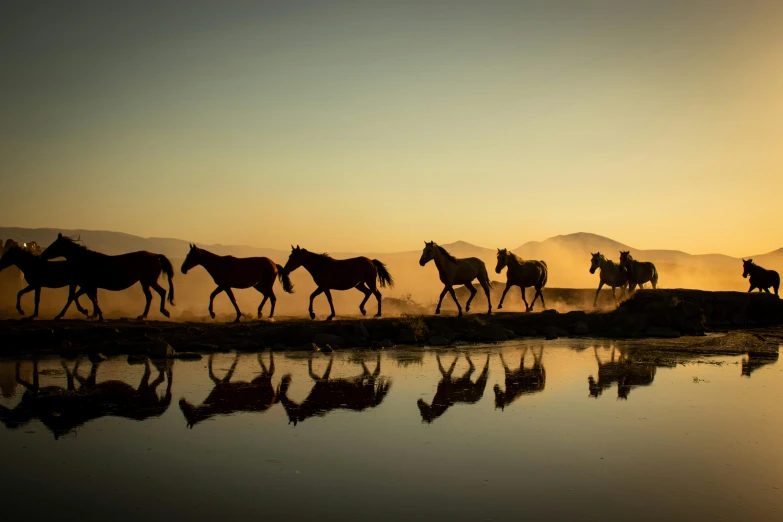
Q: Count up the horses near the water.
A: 9